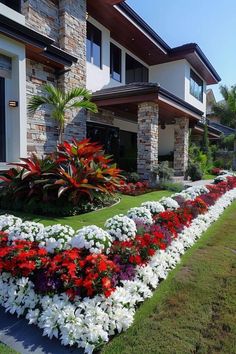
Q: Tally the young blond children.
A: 0